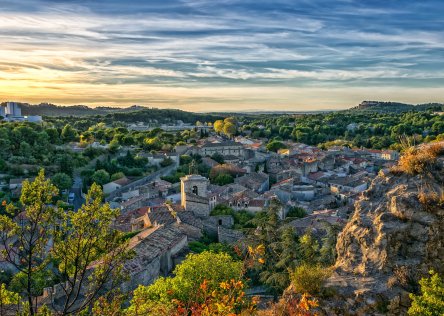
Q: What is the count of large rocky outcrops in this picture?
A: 1